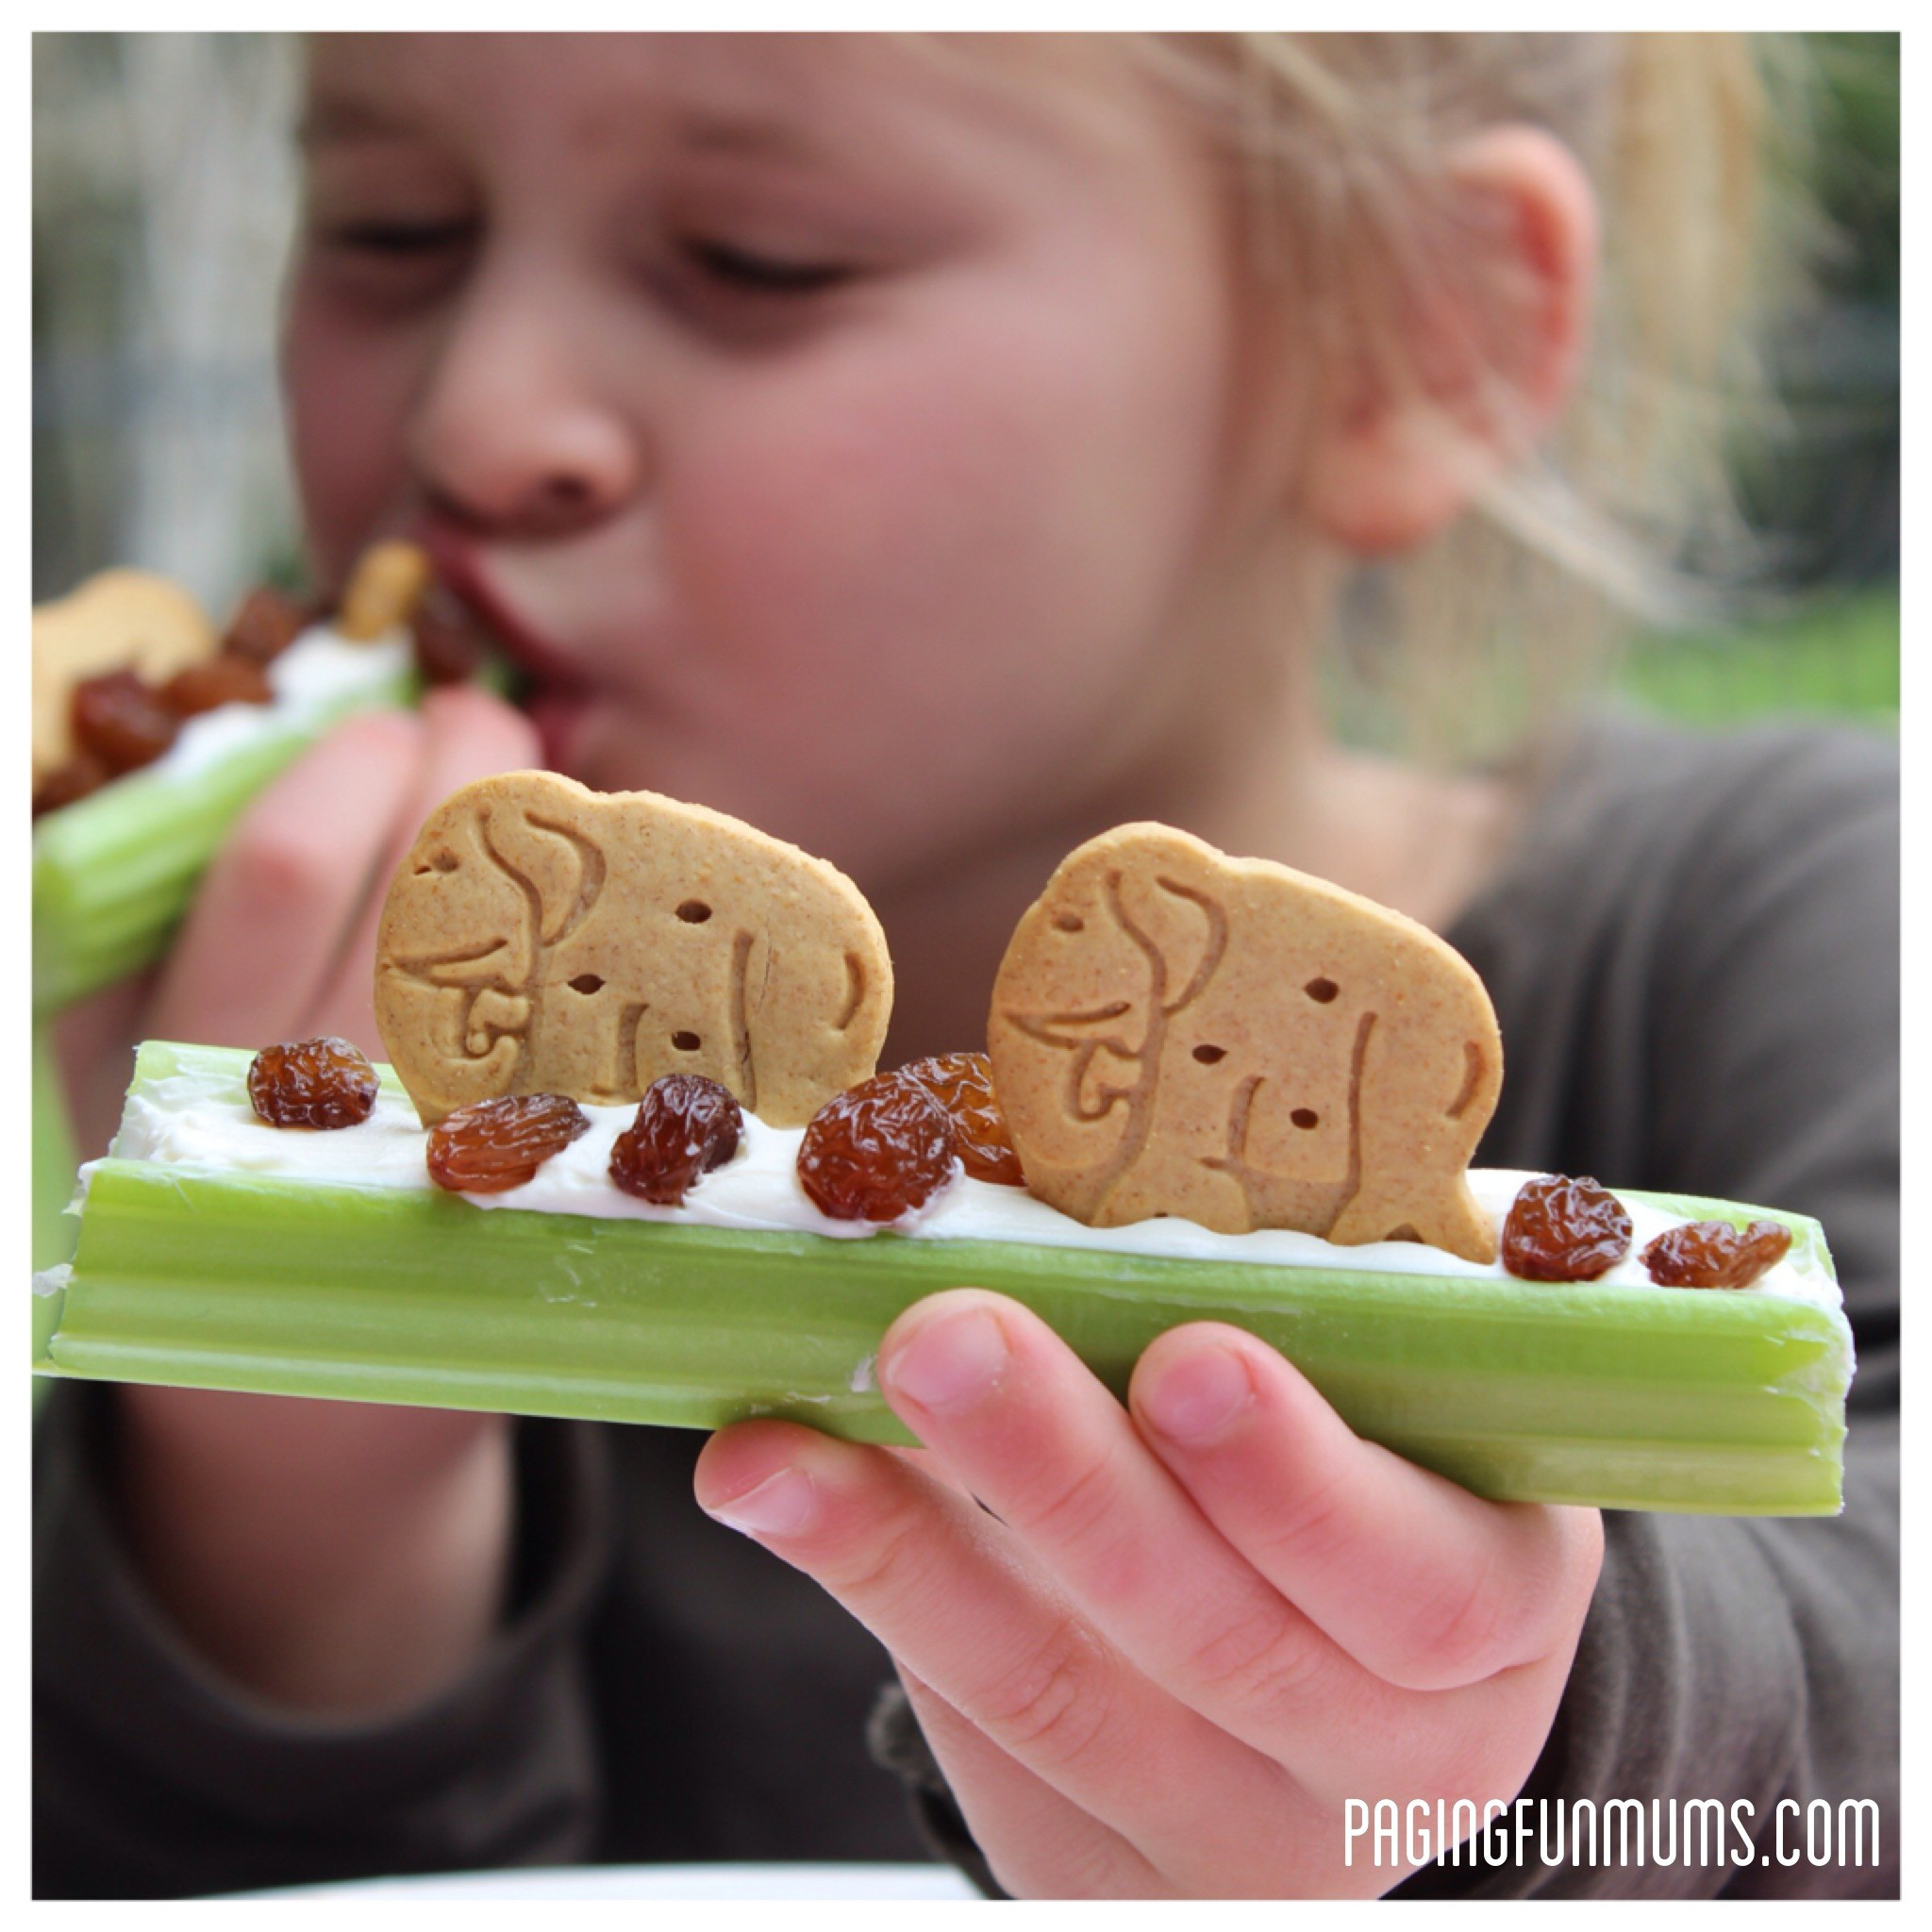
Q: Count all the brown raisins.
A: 12